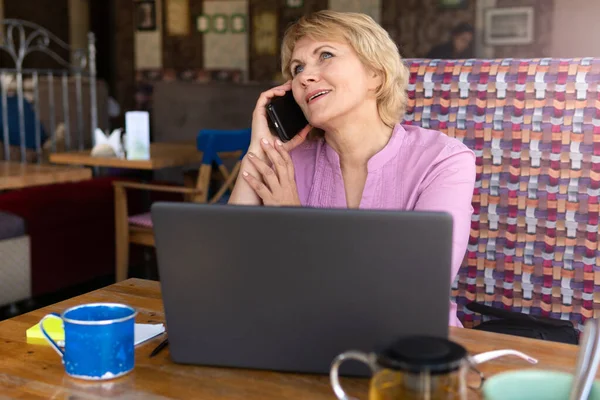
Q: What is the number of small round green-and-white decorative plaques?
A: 3